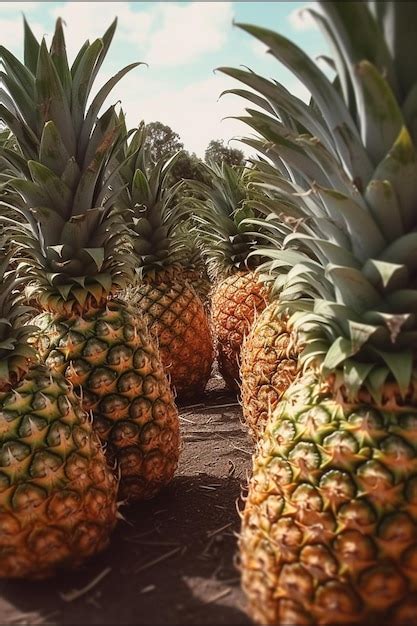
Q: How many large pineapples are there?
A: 6